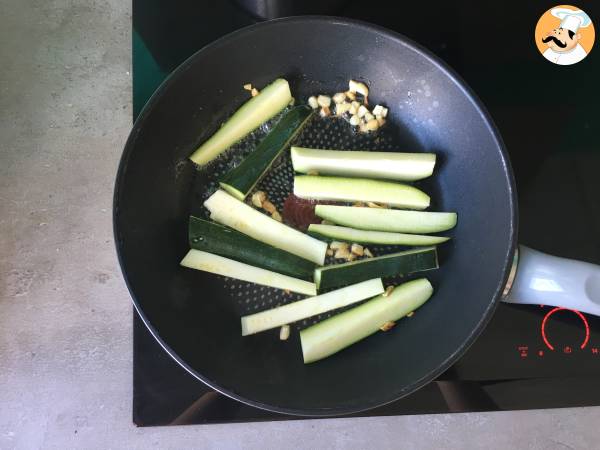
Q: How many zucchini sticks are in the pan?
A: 12